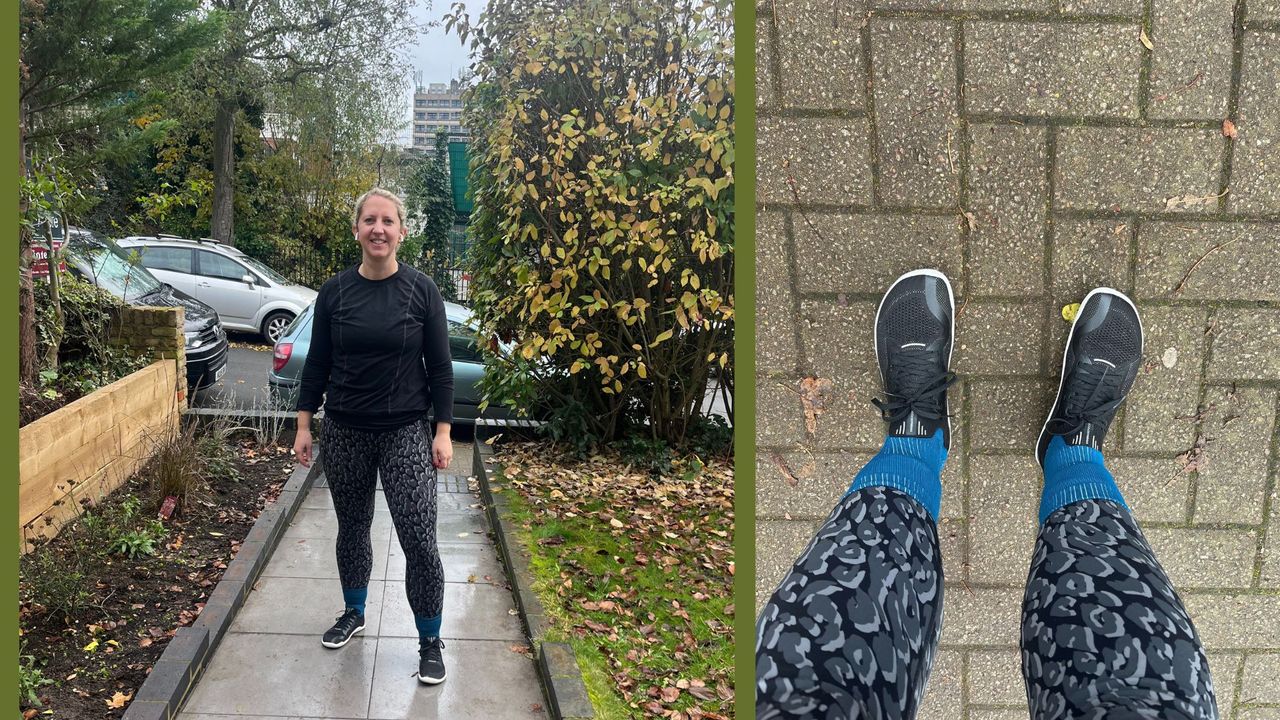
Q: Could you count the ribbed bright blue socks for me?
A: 4